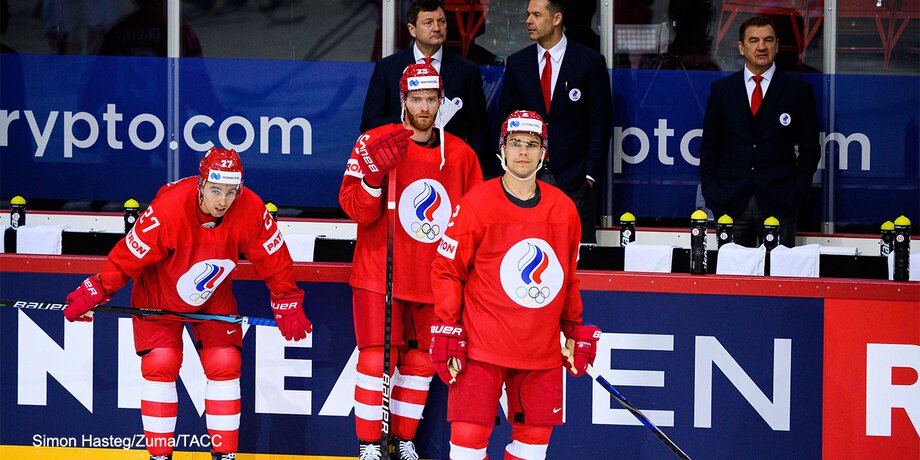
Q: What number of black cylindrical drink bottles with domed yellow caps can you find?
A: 9